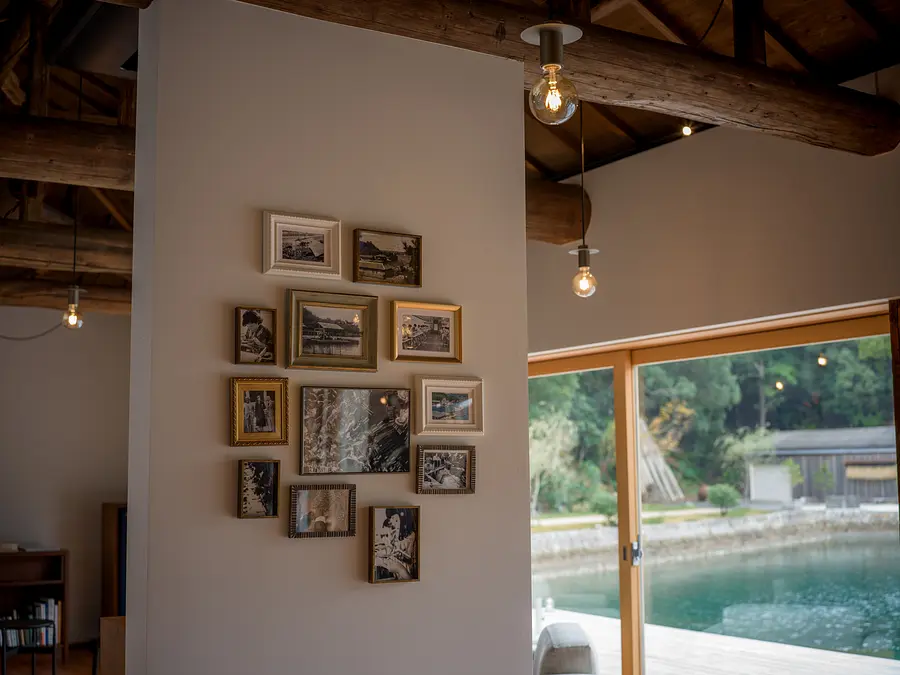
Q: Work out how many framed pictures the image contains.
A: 12